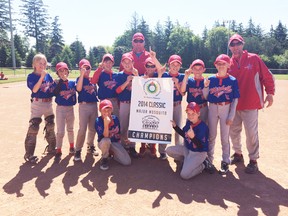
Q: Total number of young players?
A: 11